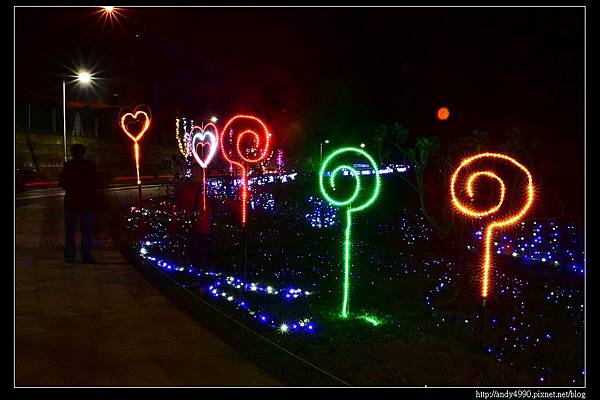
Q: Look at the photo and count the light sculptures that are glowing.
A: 5